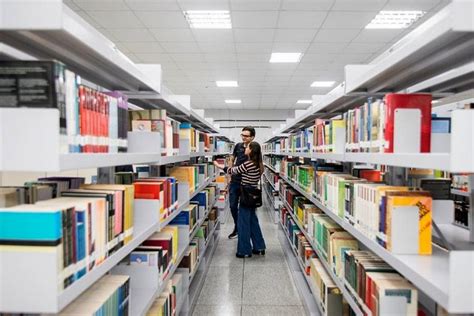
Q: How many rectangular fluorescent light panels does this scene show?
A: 7